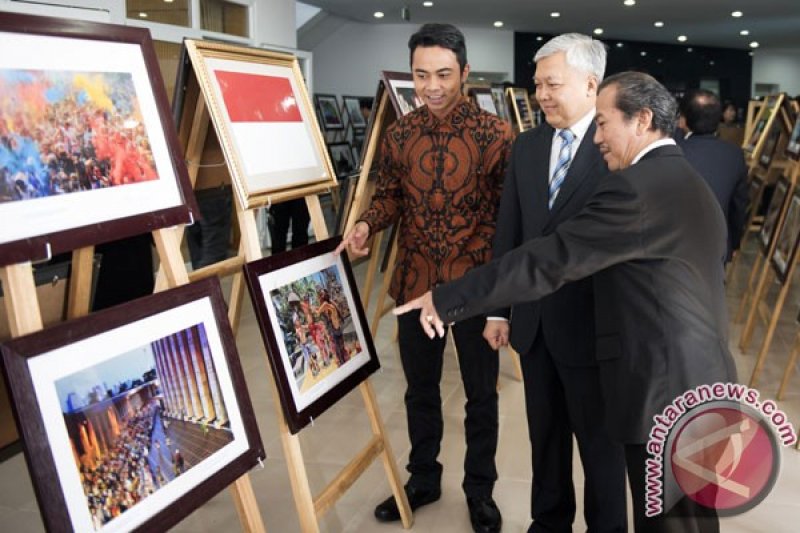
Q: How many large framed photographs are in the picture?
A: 4